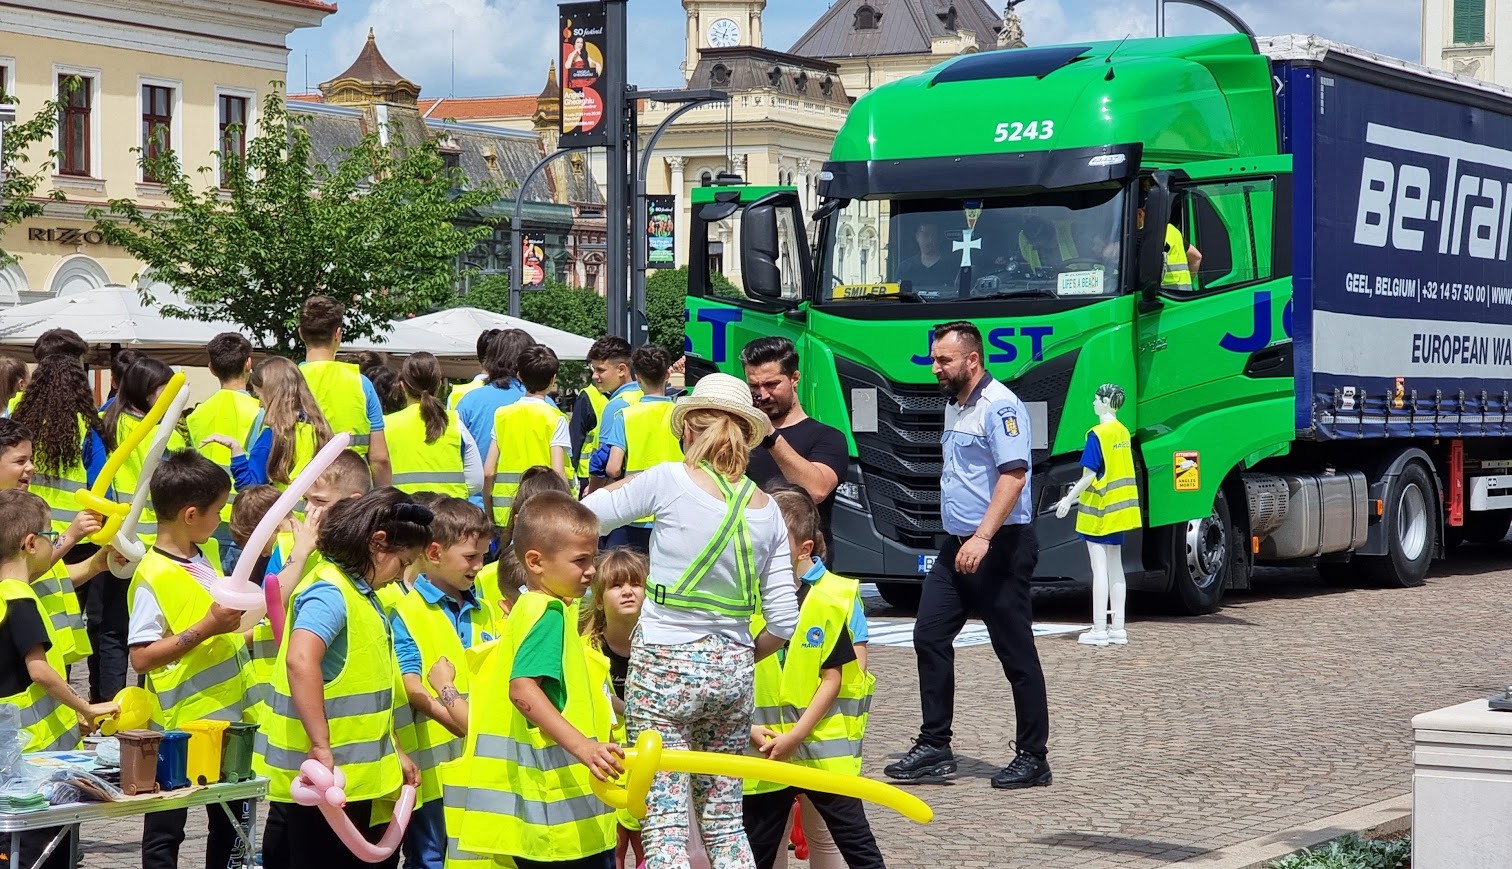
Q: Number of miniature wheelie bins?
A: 4